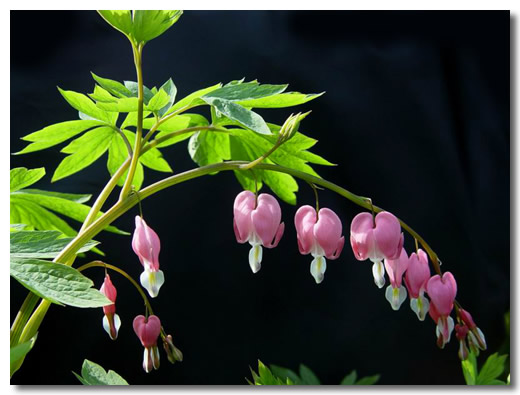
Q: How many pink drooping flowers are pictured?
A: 11